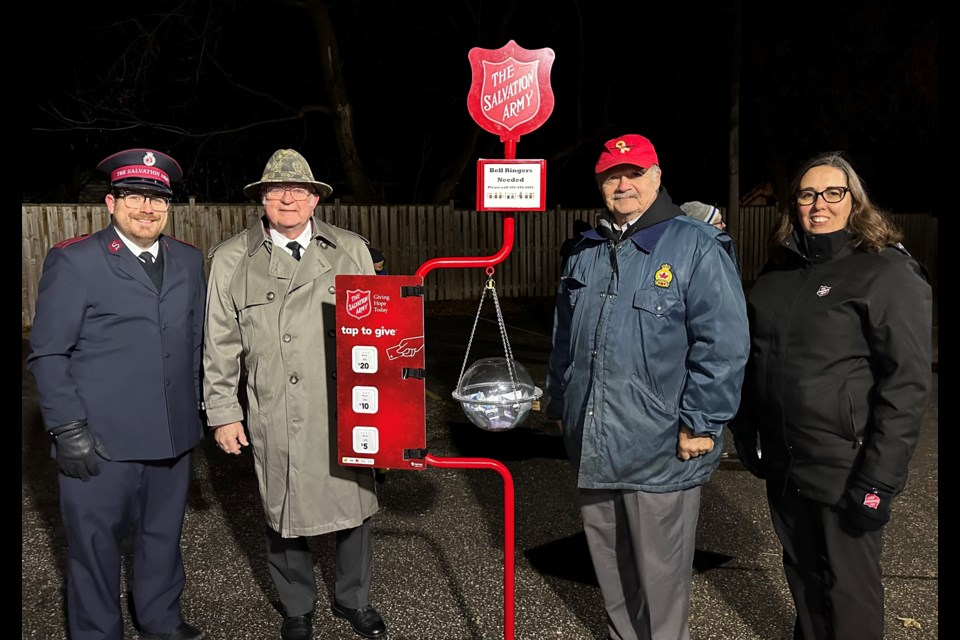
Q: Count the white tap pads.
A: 3